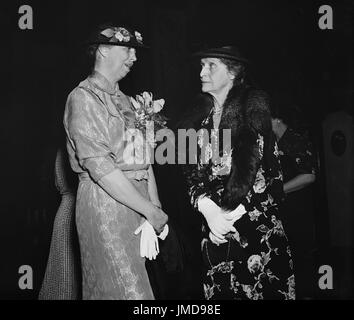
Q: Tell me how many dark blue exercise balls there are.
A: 0